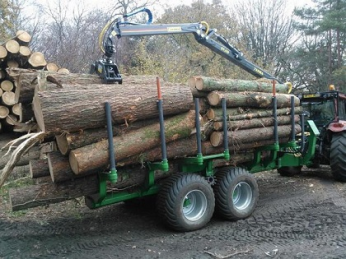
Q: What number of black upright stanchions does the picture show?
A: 6